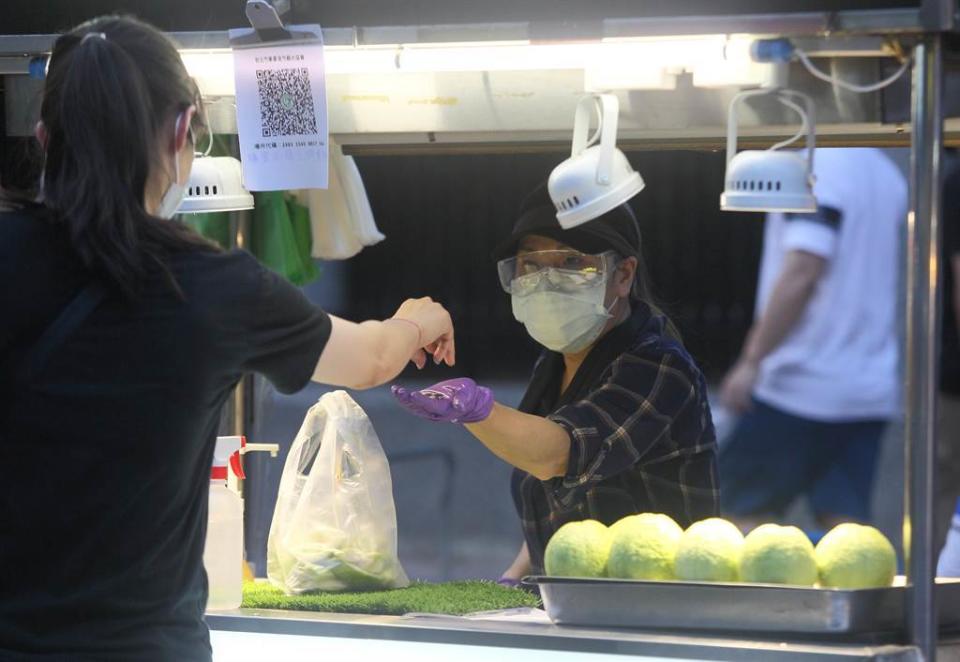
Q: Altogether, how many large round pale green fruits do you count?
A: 5